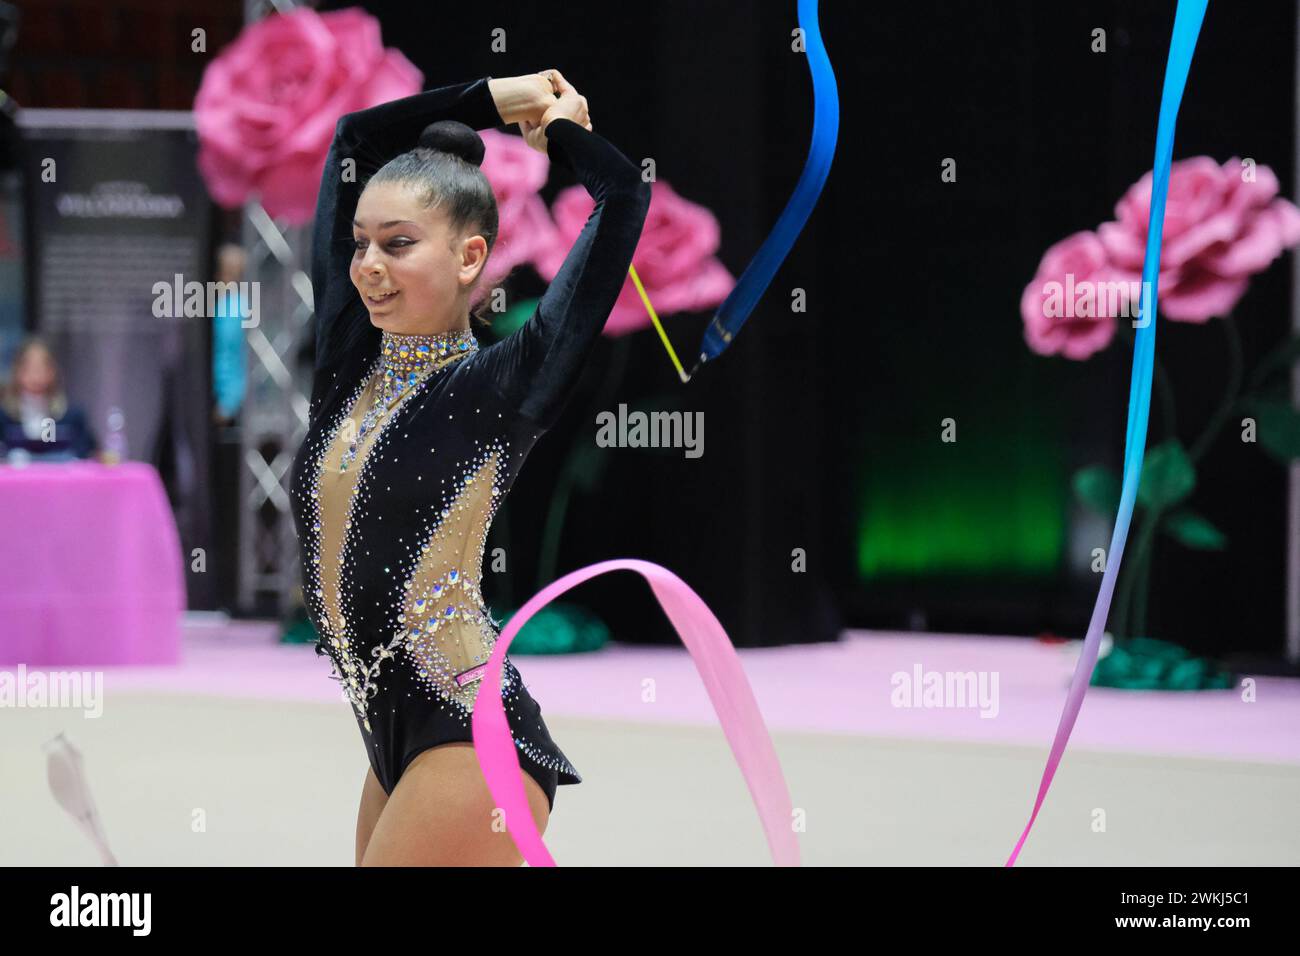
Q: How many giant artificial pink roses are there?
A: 5